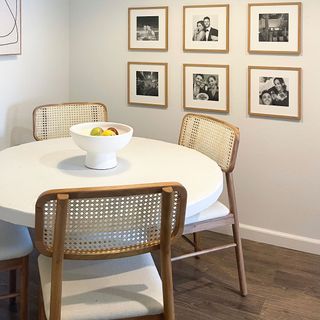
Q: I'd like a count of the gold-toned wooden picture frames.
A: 6